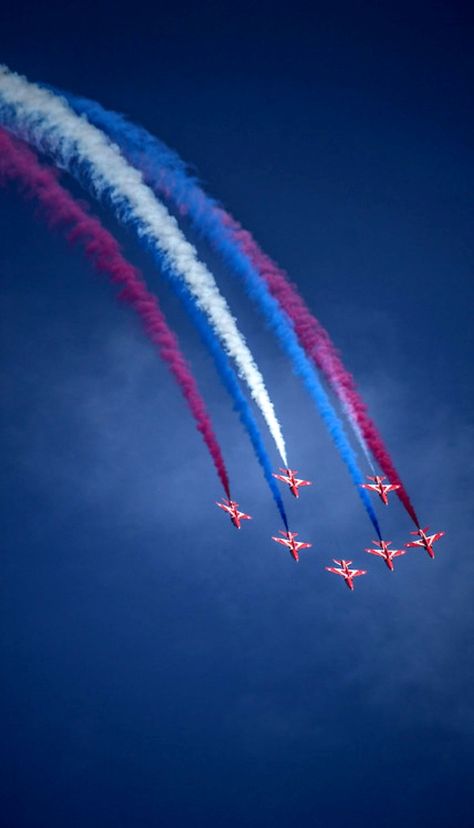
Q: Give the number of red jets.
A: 7